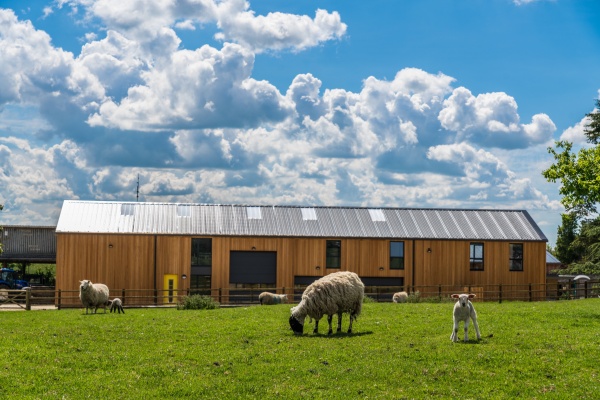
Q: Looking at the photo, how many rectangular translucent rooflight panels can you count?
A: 5